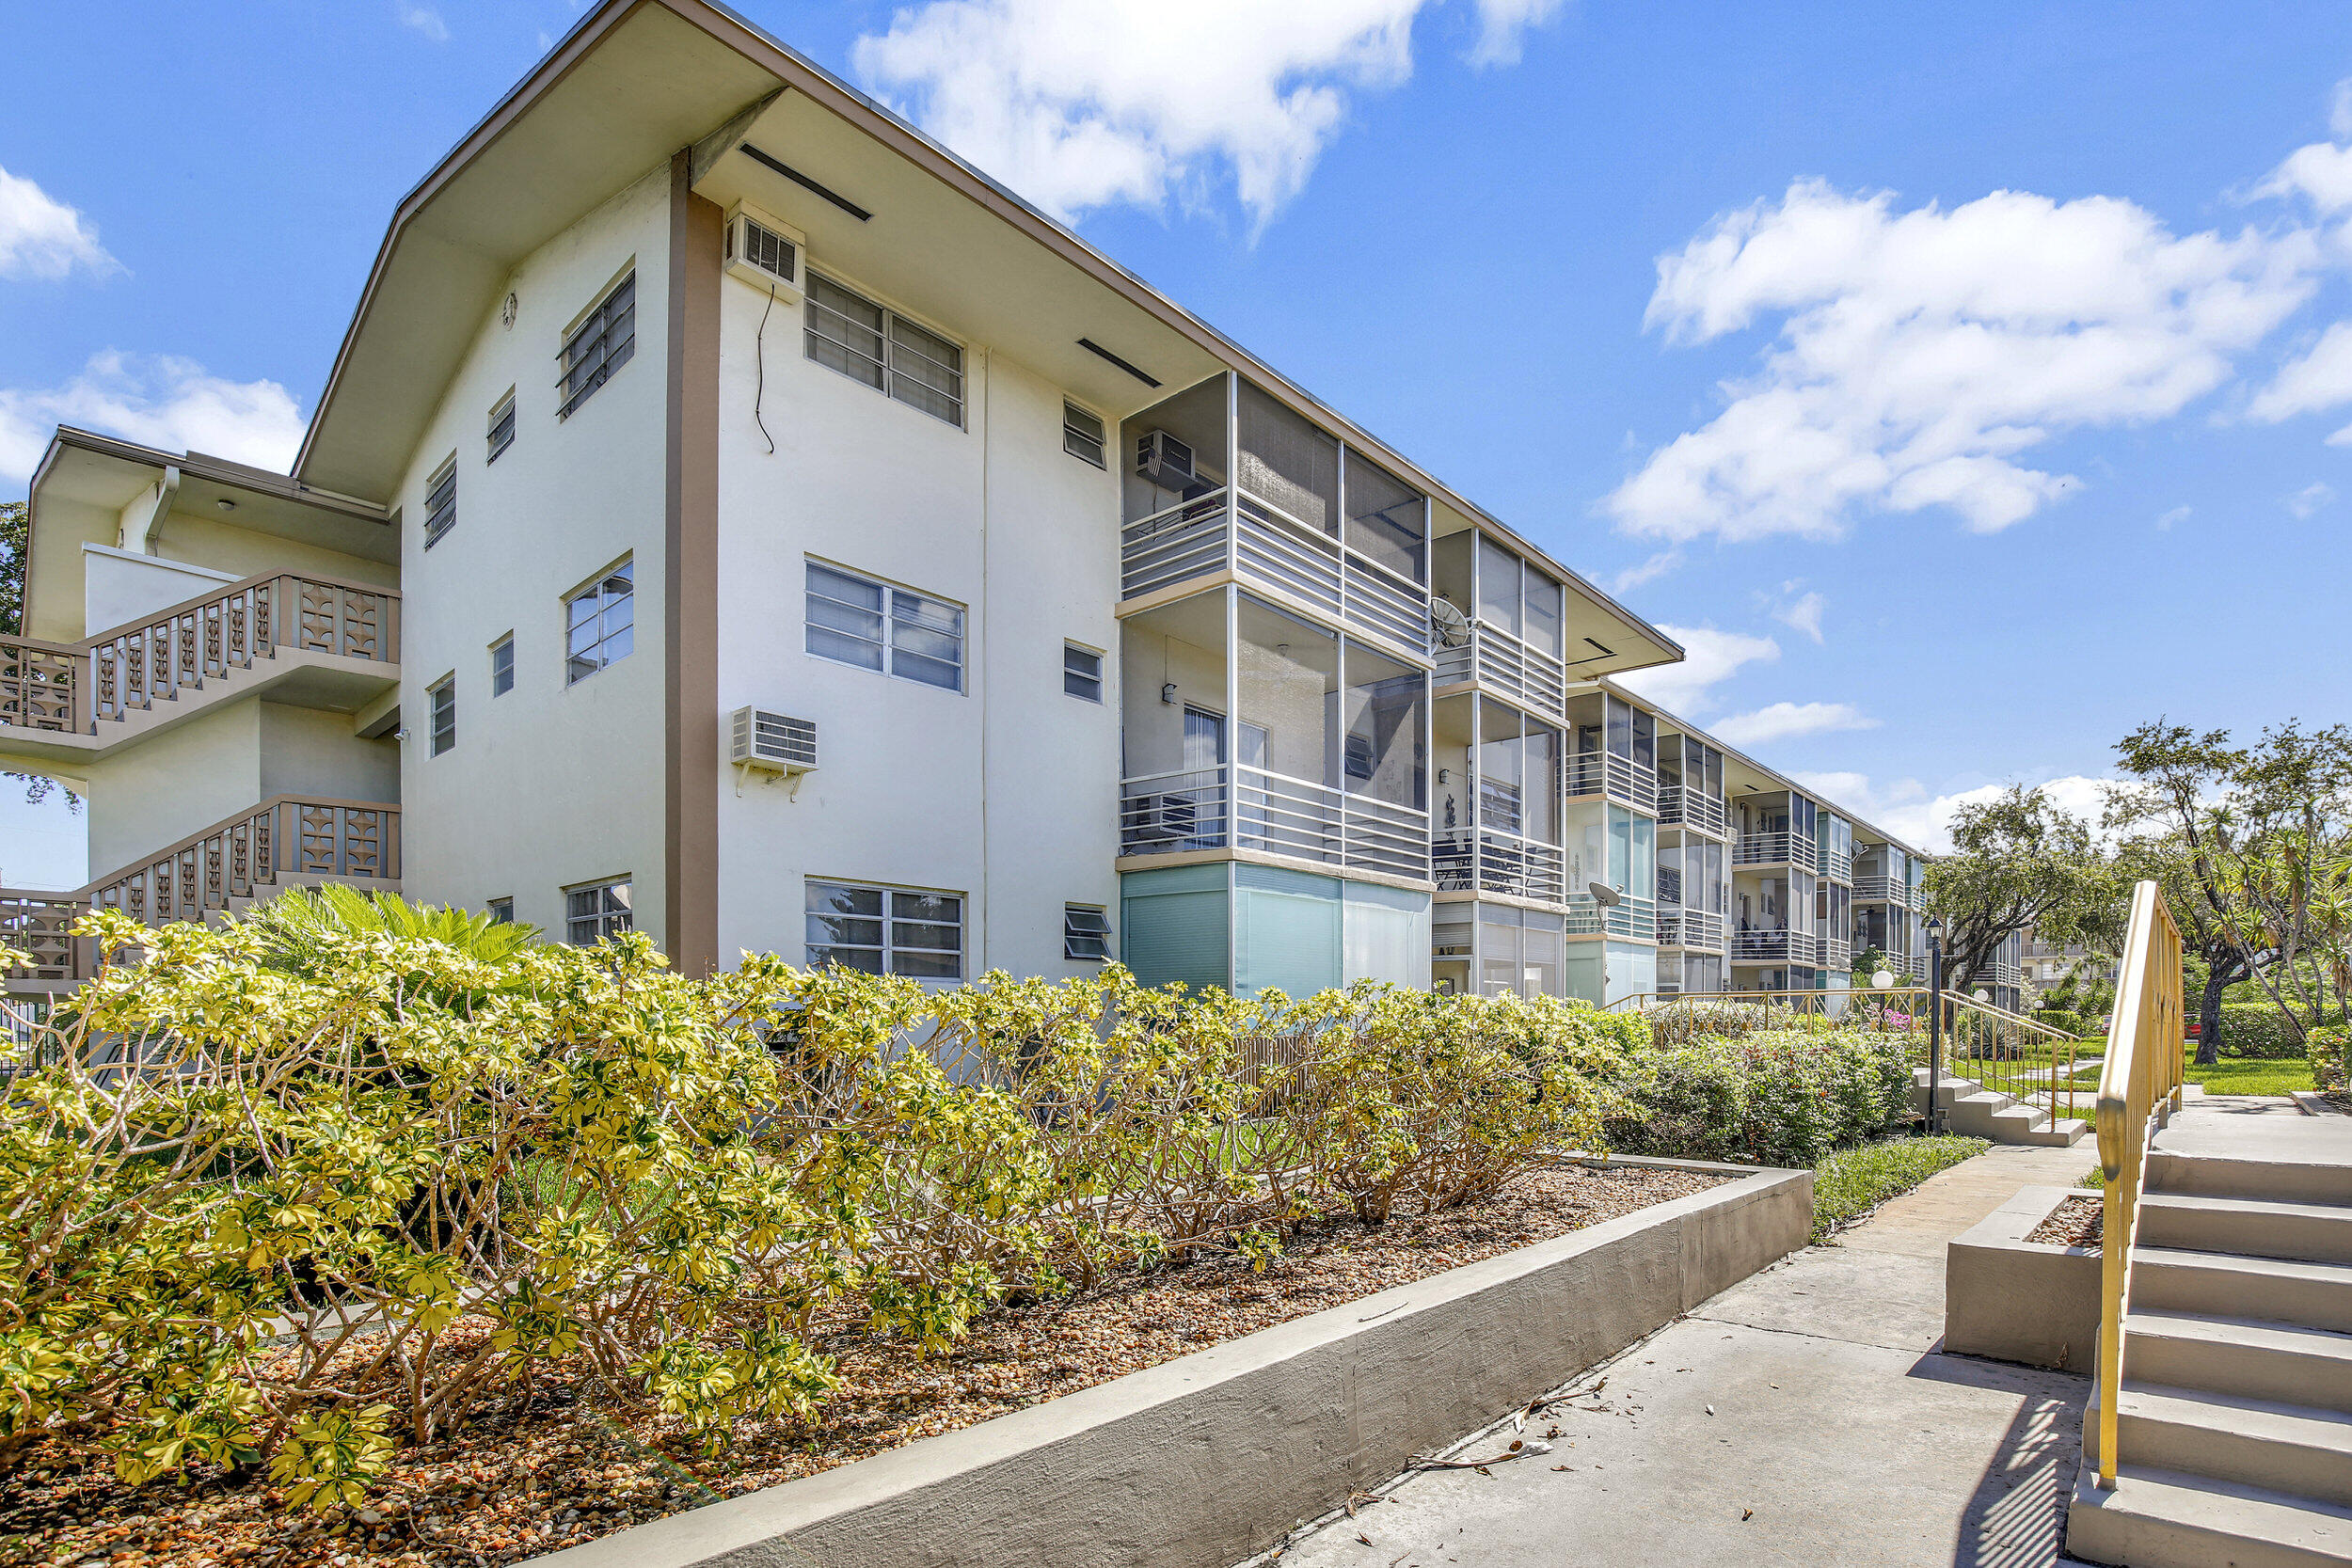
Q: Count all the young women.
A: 0